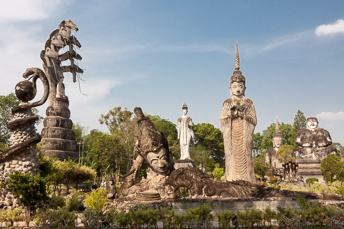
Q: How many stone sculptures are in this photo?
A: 7